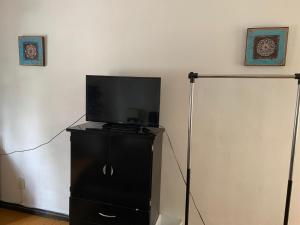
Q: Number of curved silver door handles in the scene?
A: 2